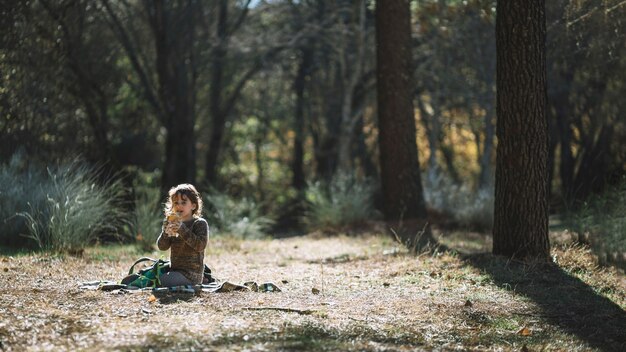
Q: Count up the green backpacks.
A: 1